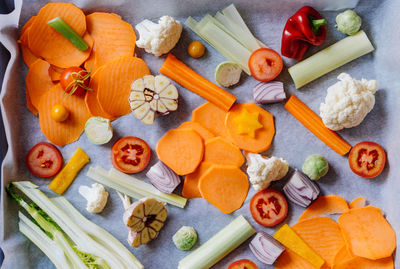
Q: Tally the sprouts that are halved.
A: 2